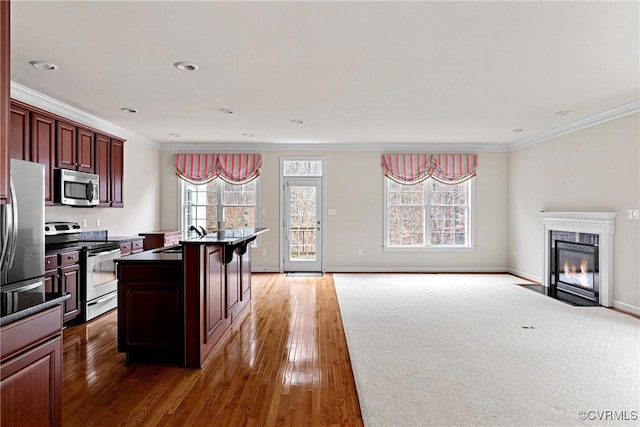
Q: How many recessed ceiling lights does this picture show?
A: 9